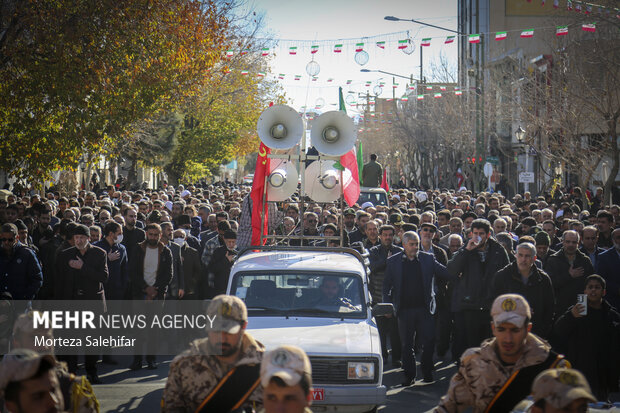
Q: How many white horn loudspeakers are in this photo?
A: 4